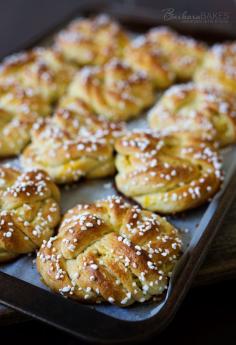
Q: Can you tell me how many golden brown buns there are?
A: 11